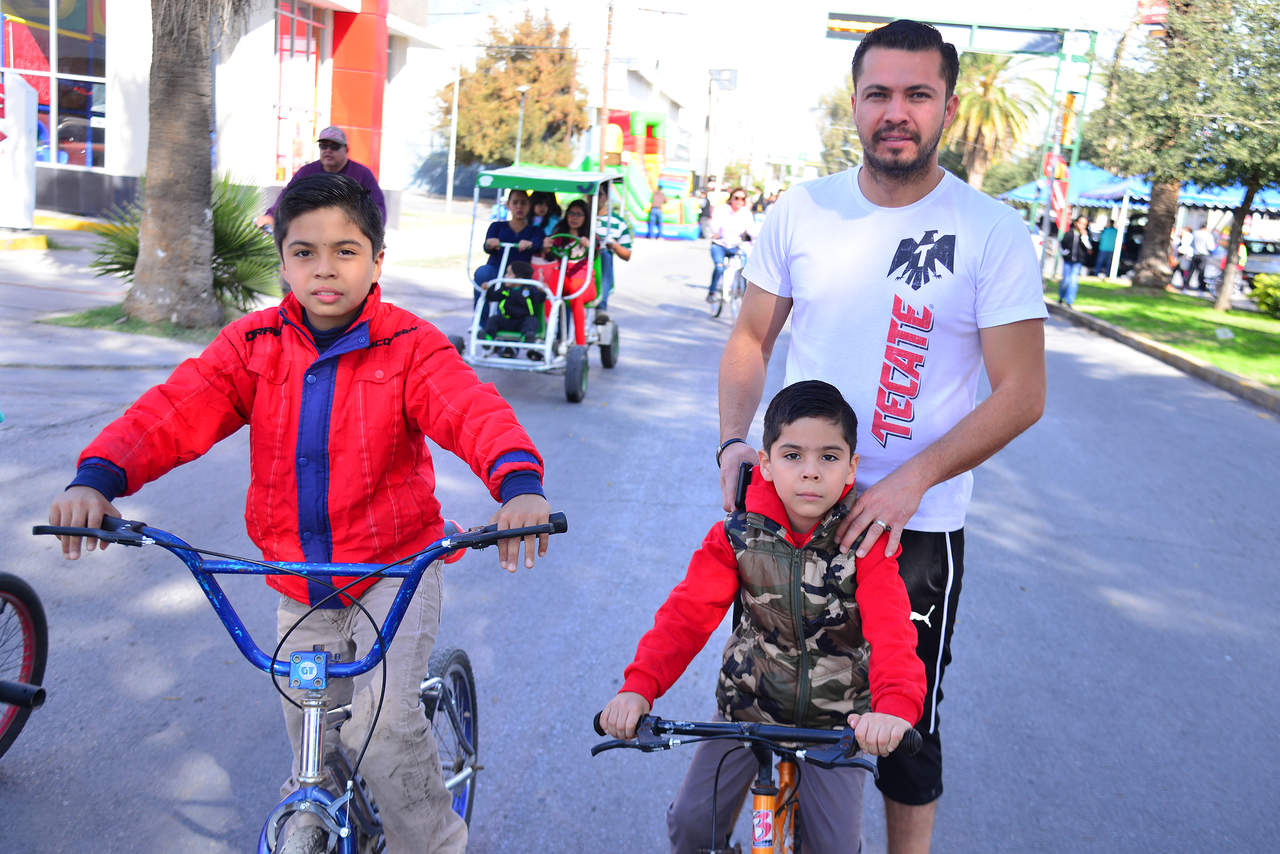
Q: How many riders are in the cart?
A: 5